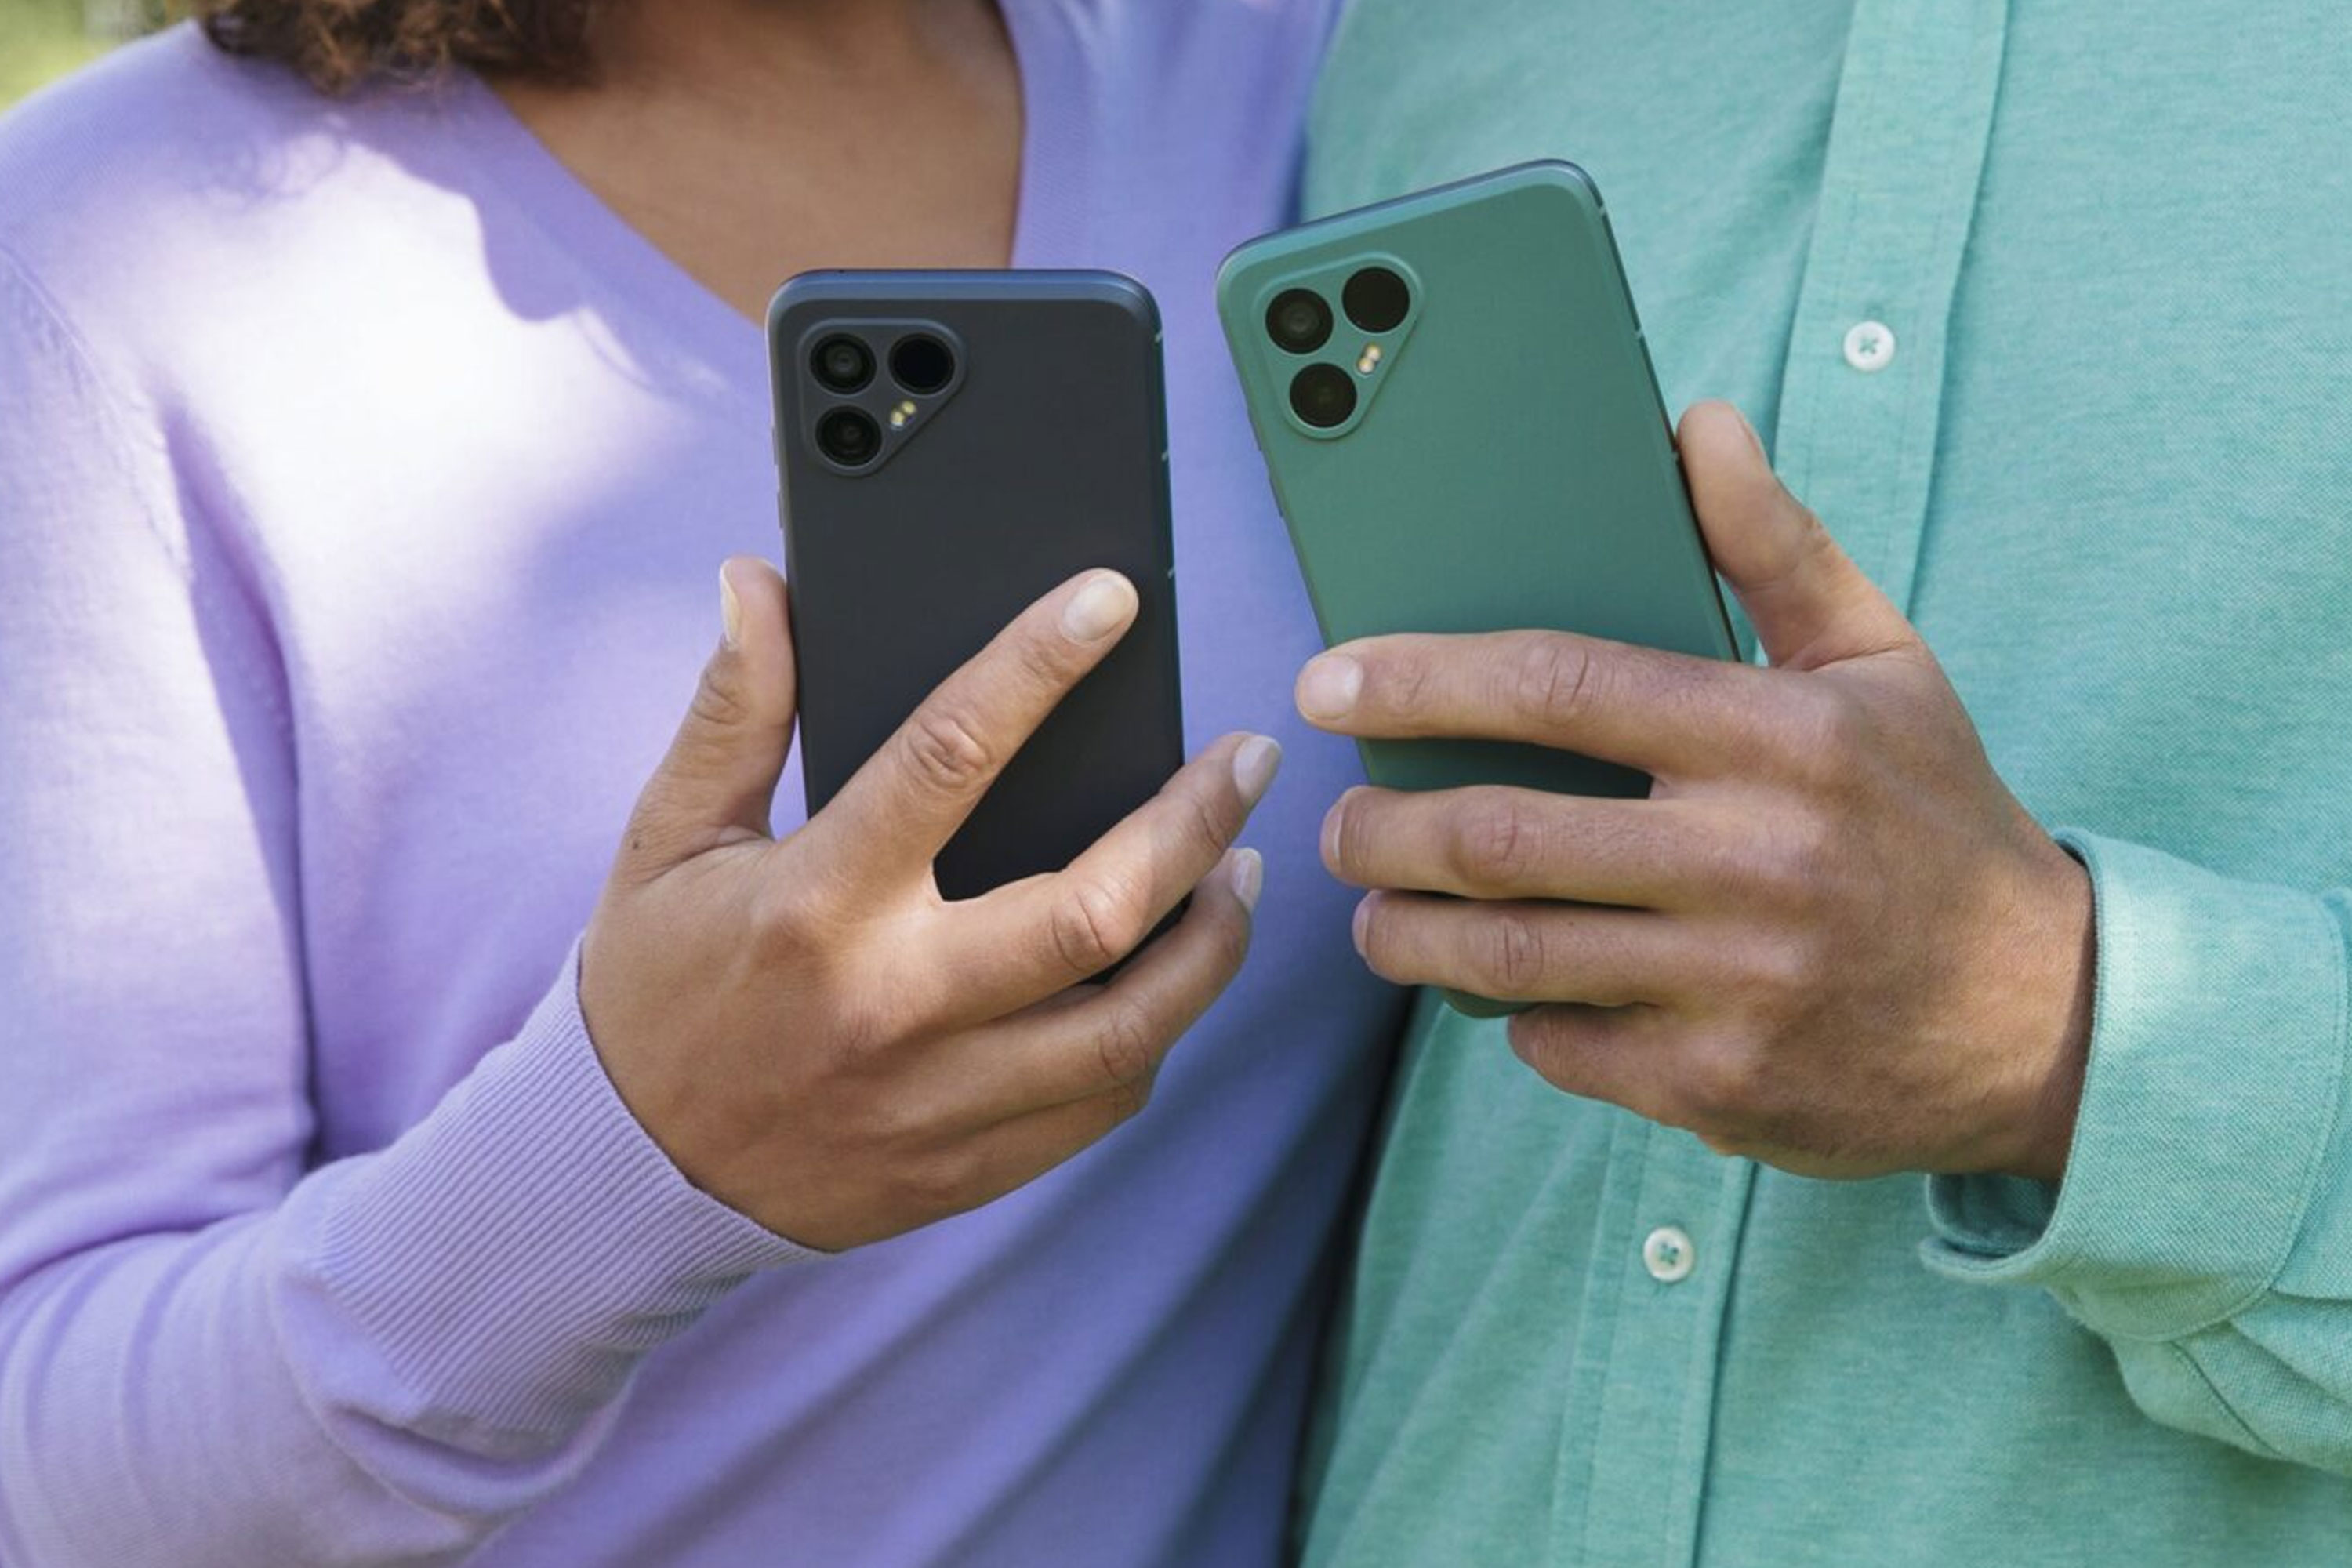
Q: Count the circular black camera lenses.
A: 6